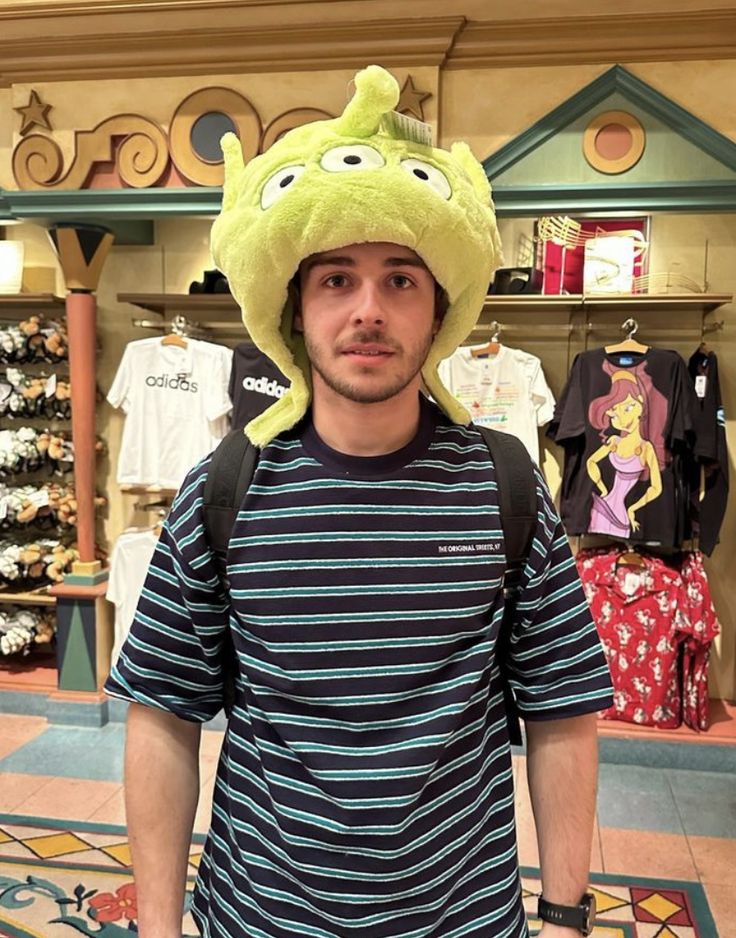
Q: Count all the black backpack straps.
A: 2